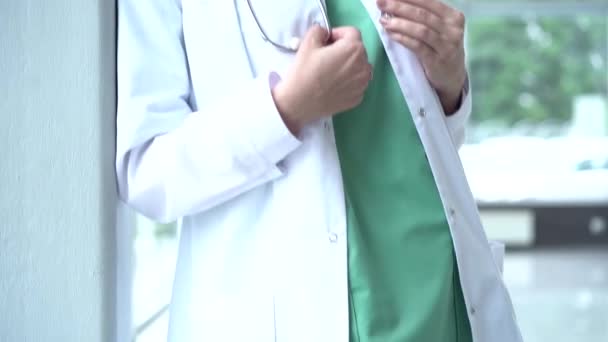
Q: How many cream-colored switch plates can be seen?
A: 0